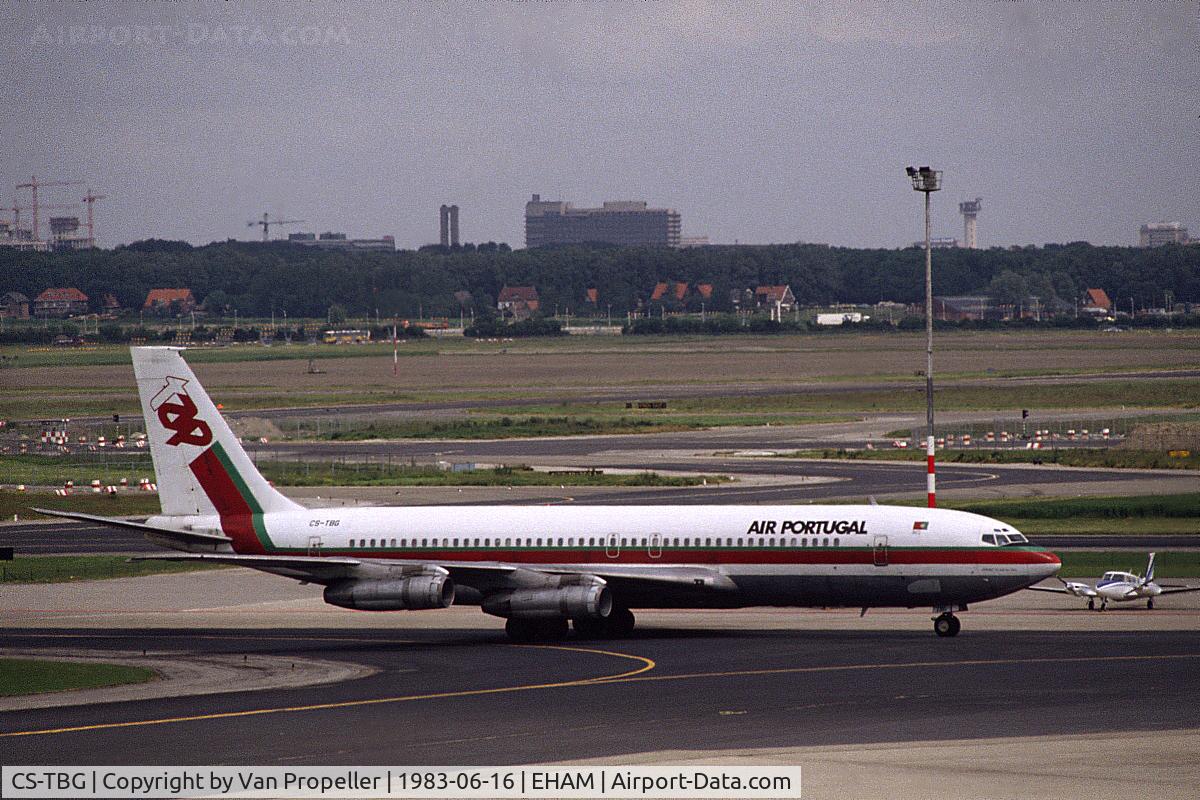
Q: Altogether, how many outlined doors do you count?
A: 4